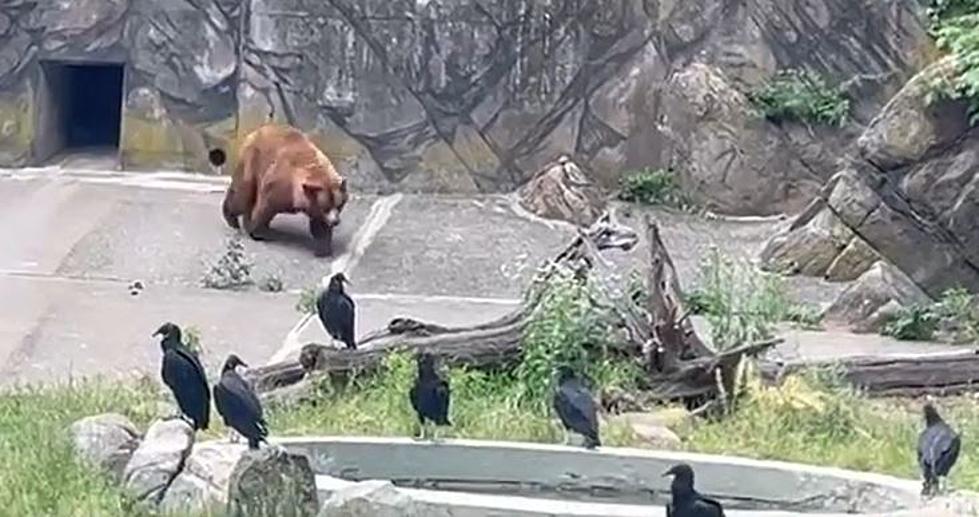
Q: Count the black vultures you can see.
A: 7